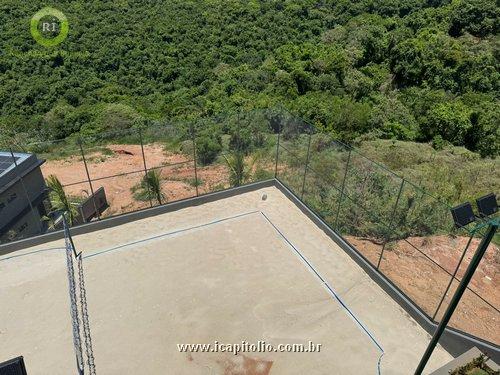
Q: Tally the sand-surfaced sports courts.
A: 1